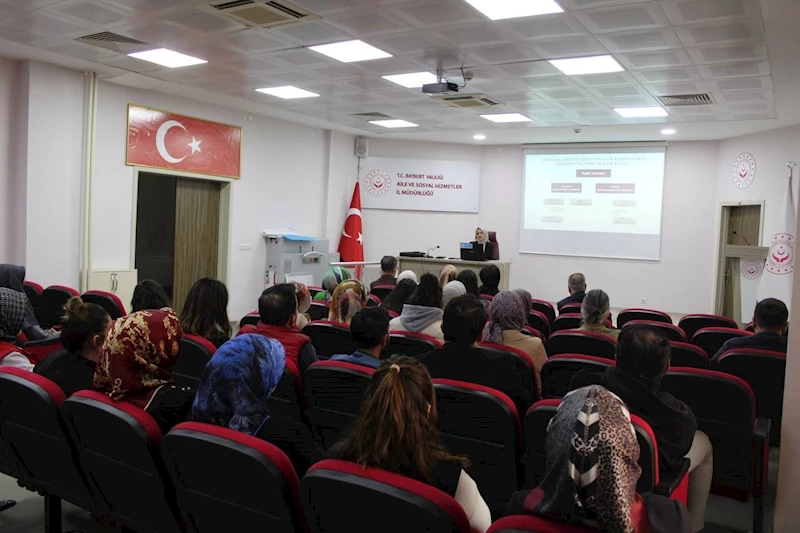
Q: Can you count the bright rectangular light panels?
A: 9